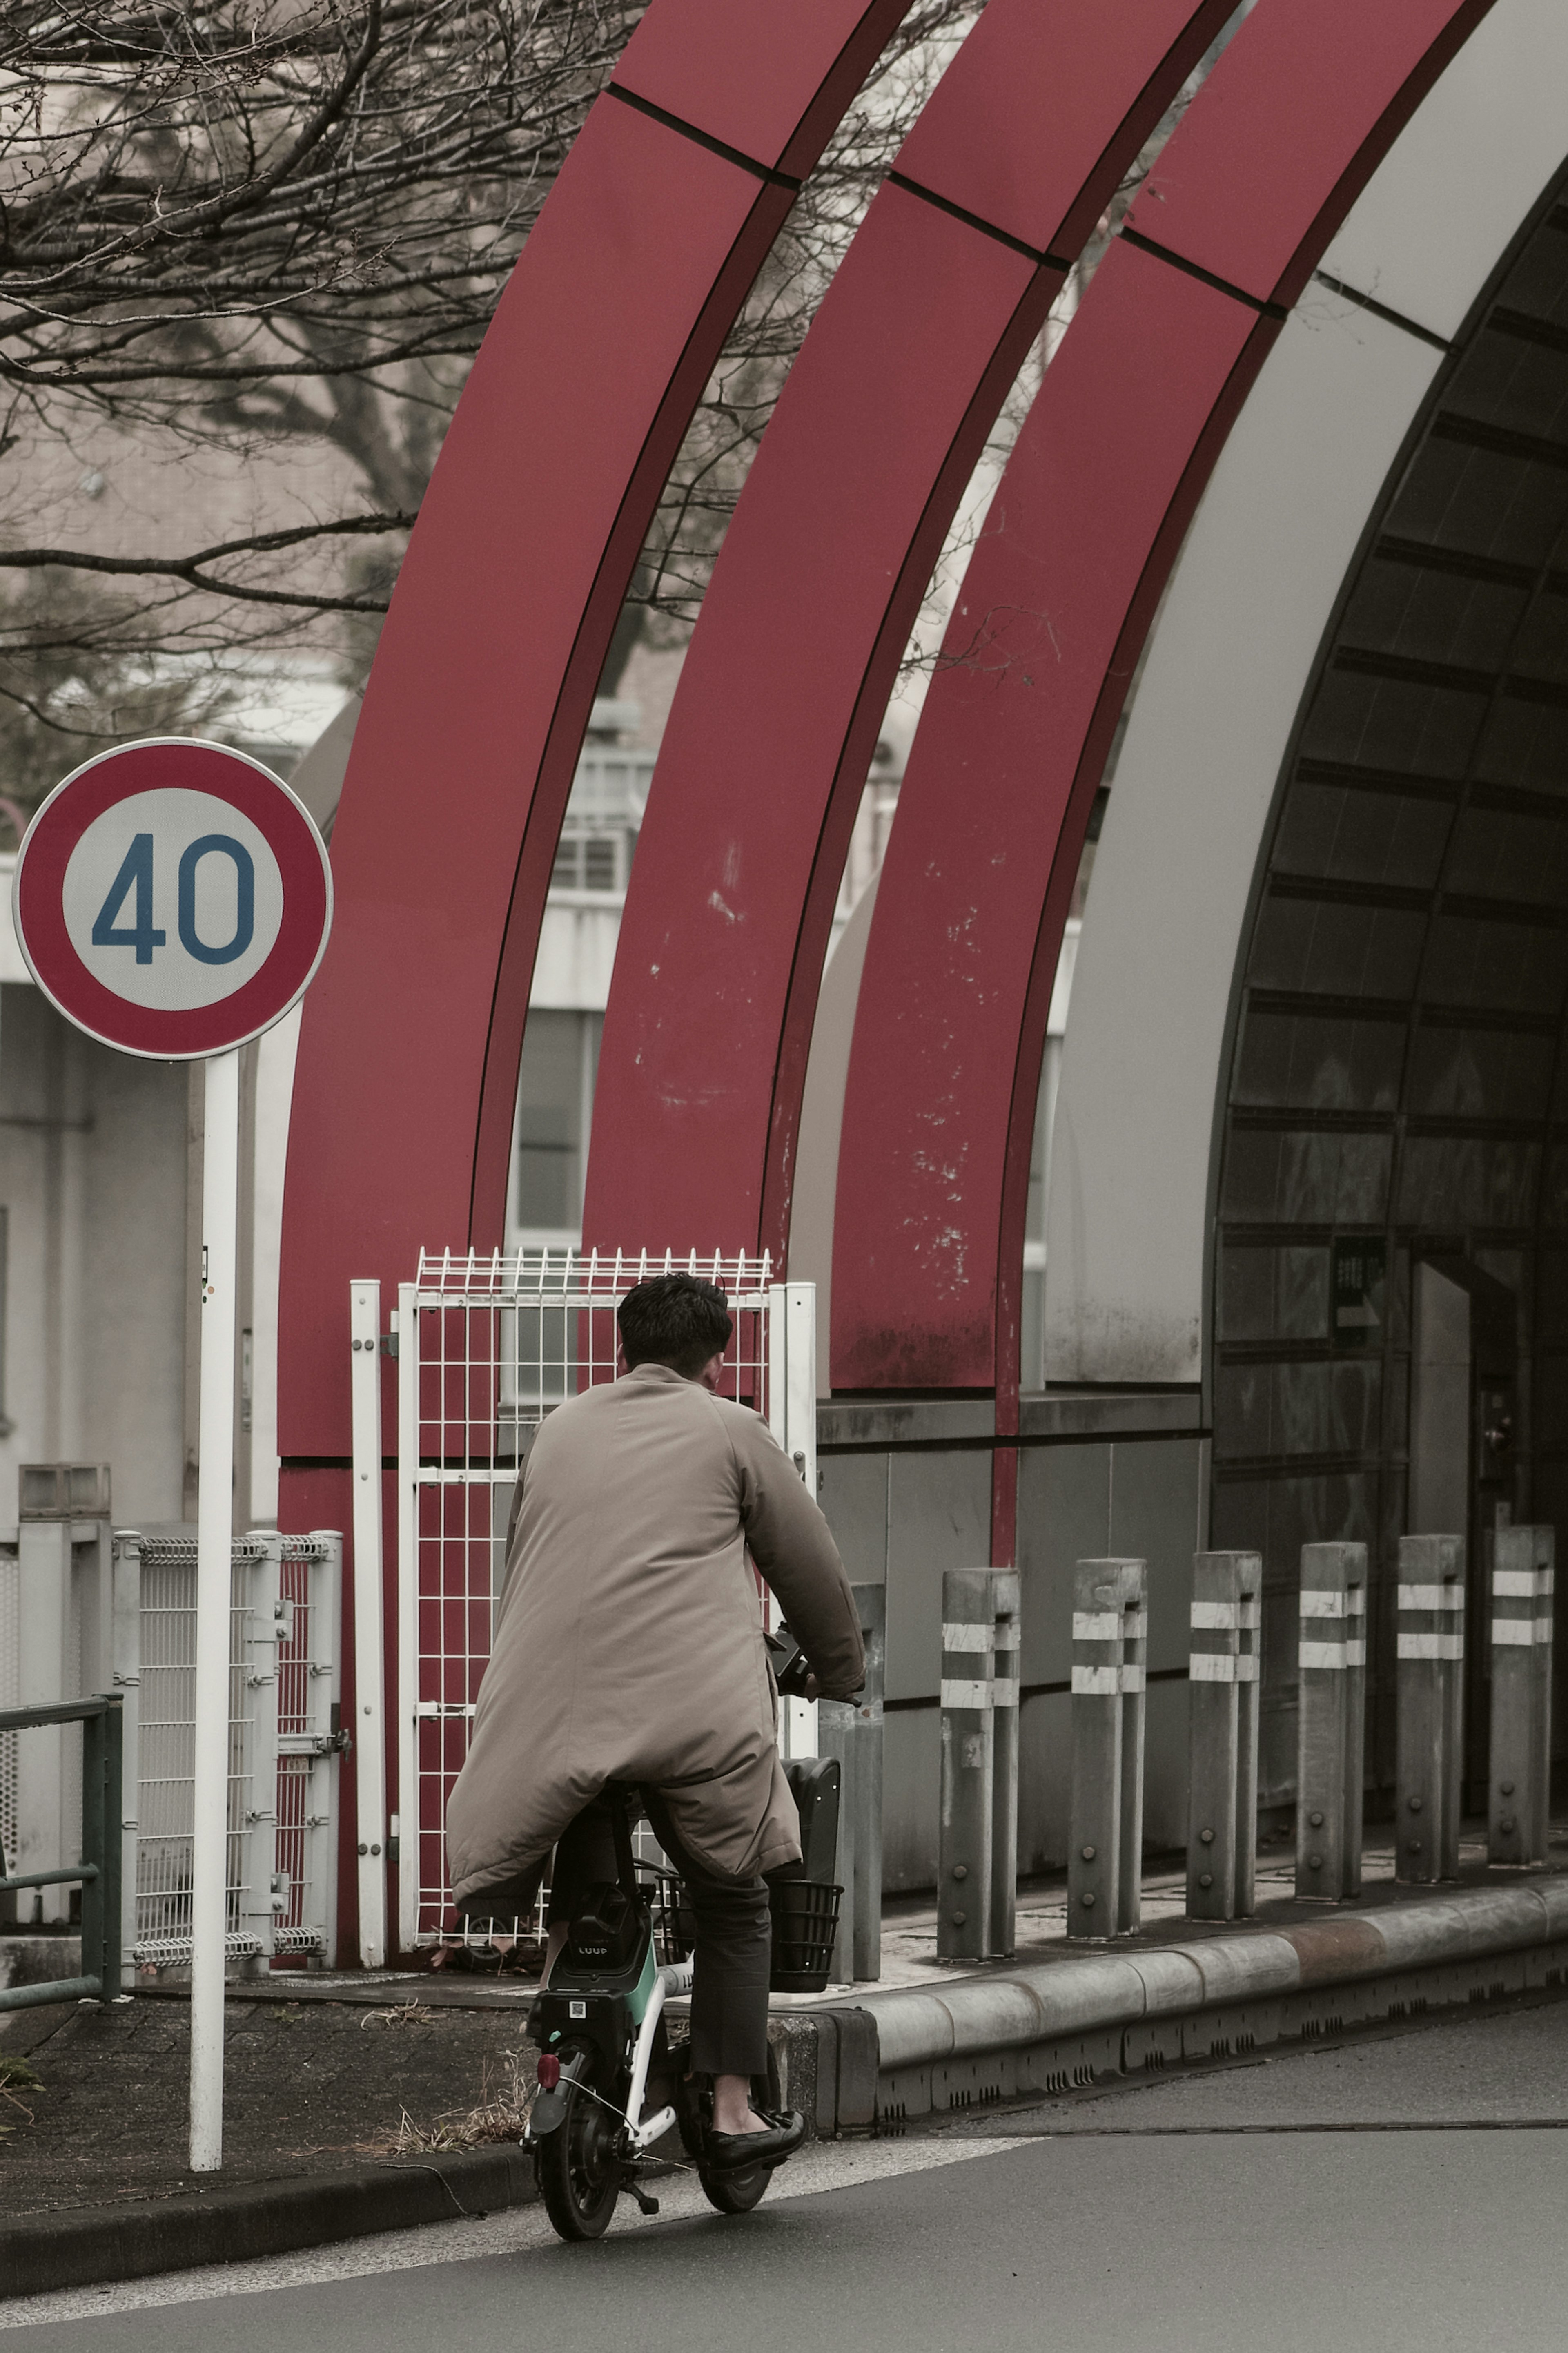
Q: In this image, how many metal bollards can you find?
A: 7